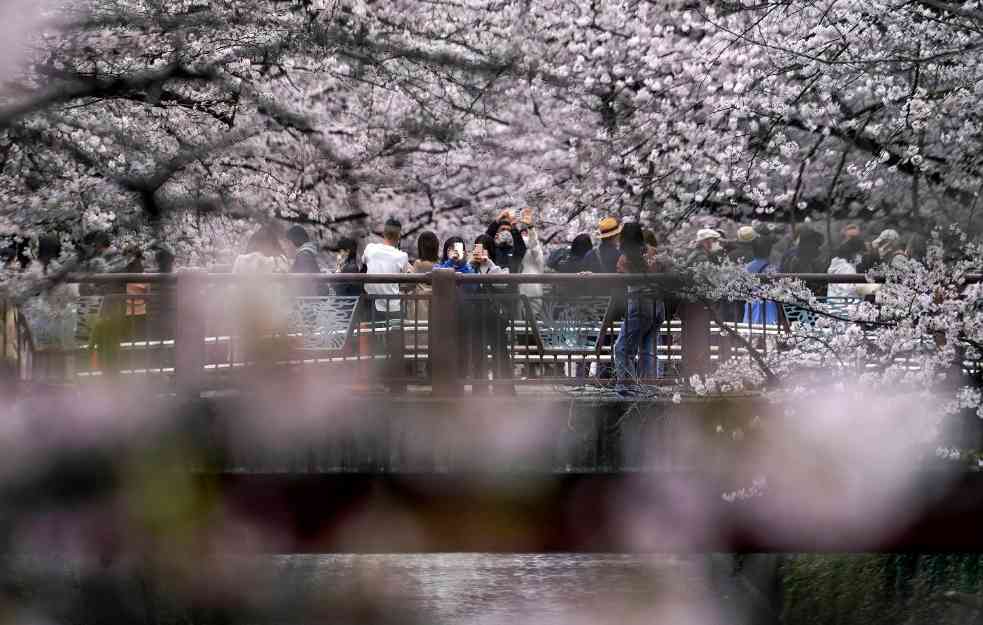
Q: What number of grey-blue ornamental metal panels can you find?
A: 4